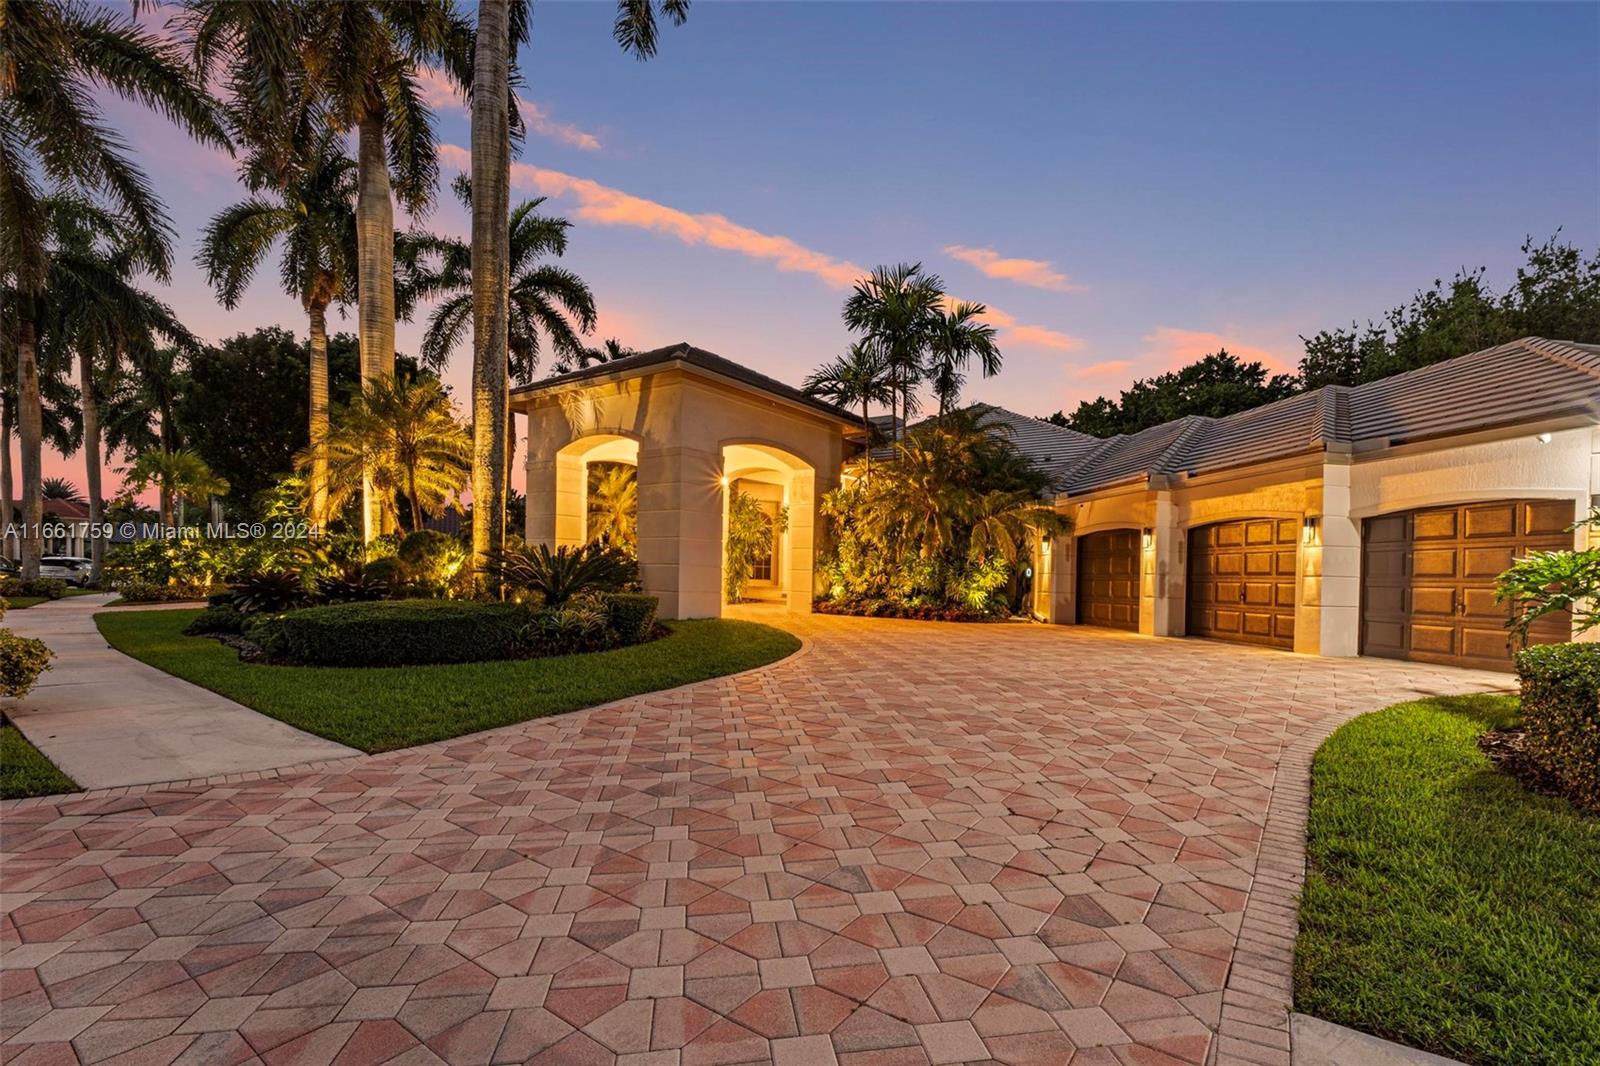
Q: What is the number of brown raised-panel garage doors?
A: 3